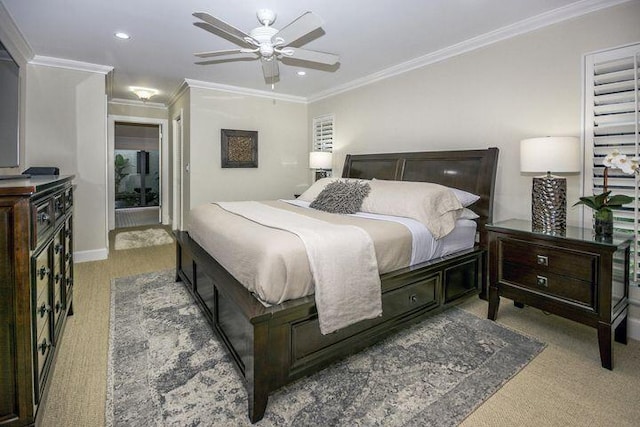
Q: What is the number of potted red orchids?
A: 0